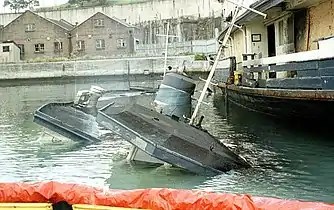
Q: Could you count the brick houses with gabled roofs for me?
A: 2